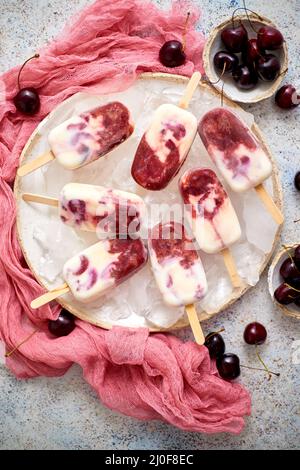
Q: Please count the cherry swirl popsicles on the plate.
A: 7